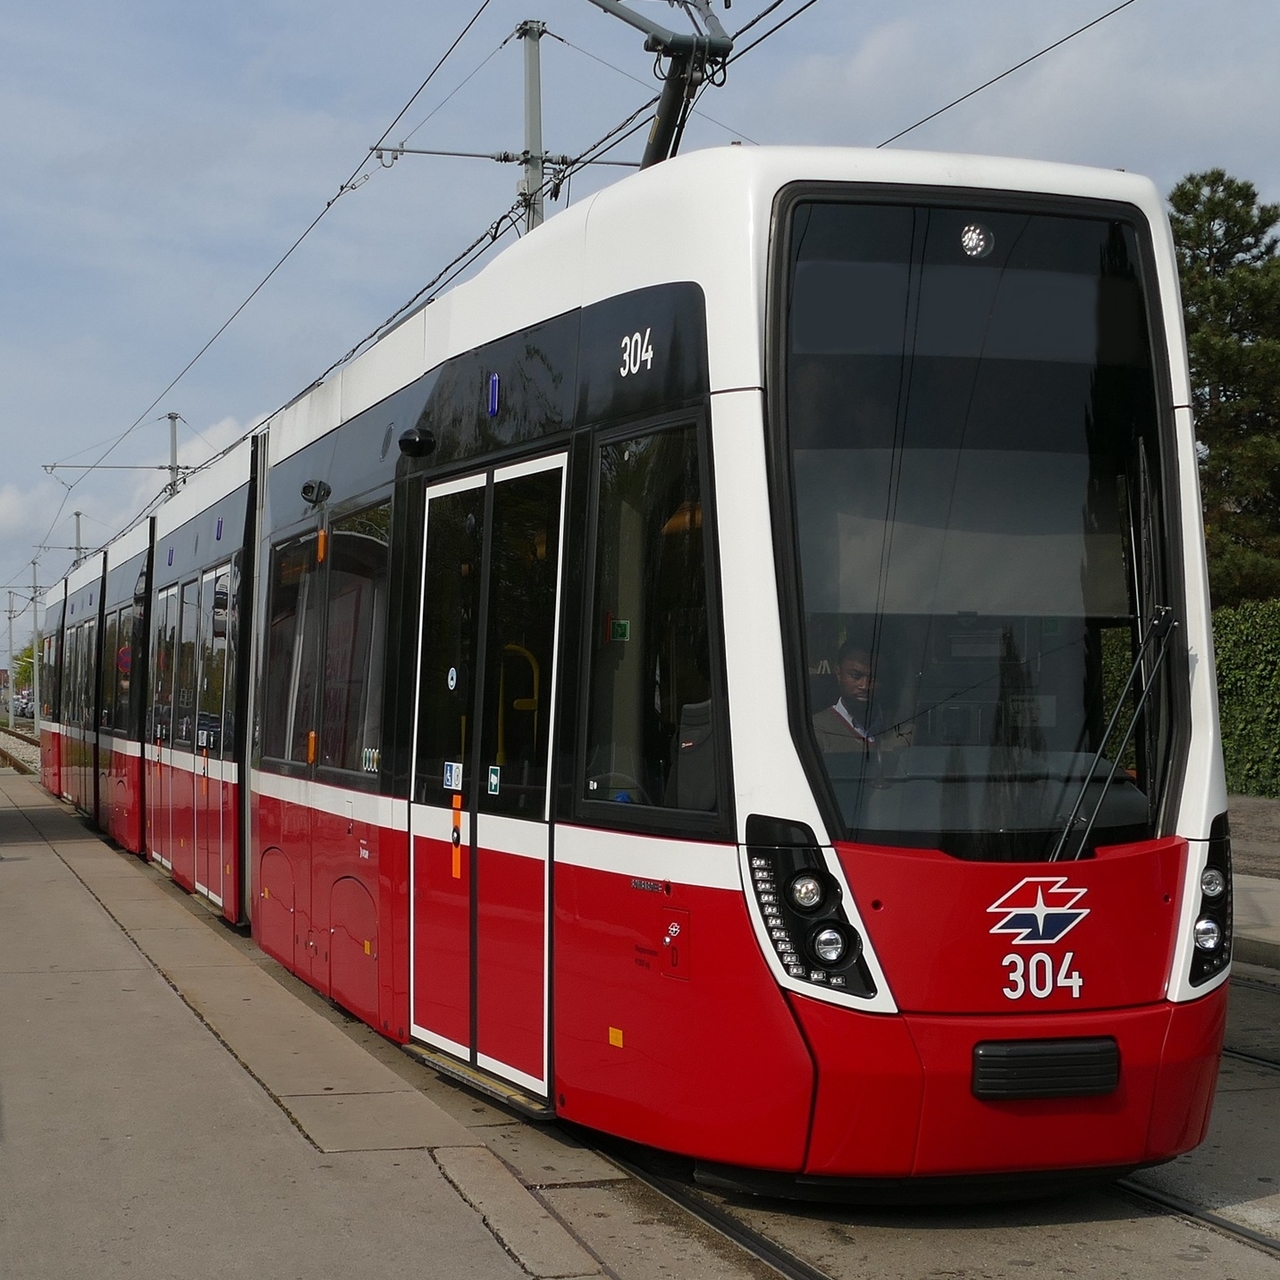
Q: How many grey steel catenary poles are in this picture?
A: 5